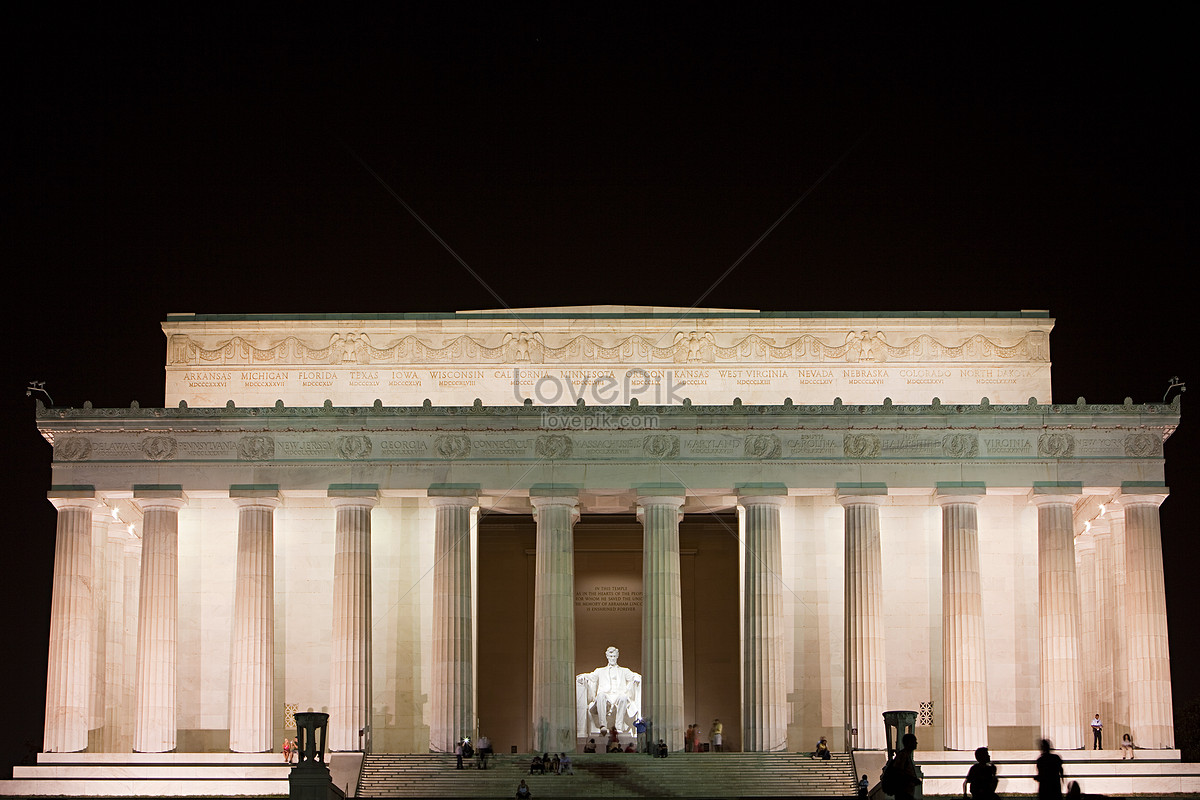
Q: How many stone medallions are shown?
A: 12